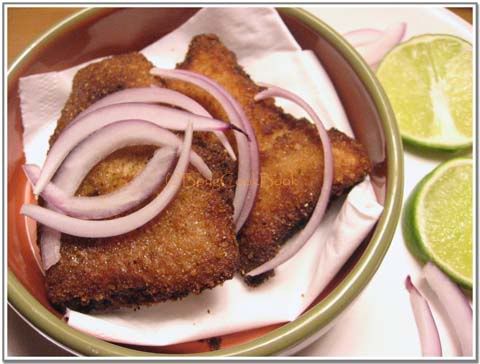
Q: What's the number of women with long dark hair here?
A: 0